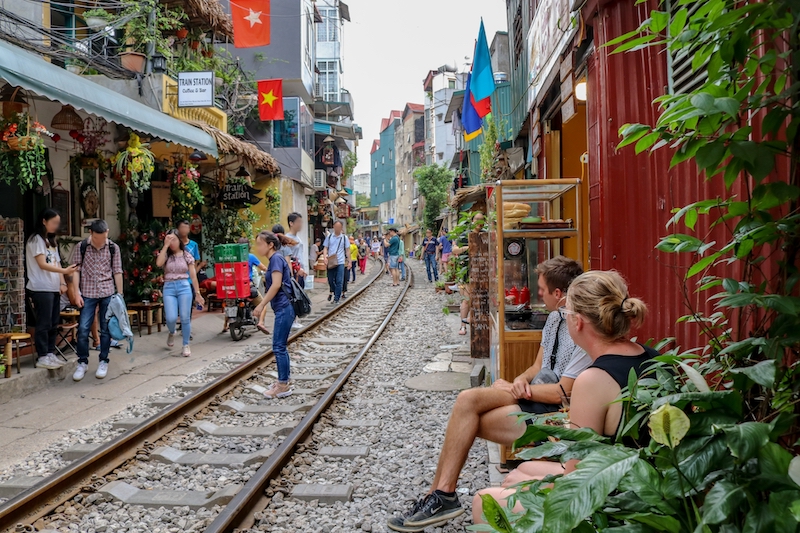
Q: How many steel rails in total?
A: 2